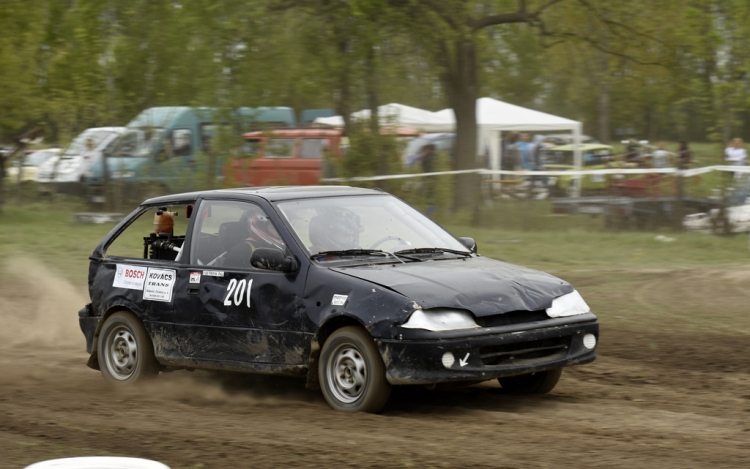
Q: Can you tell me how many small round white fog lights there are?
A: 2